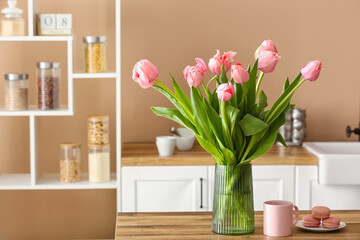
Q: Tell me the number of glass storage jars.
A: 7